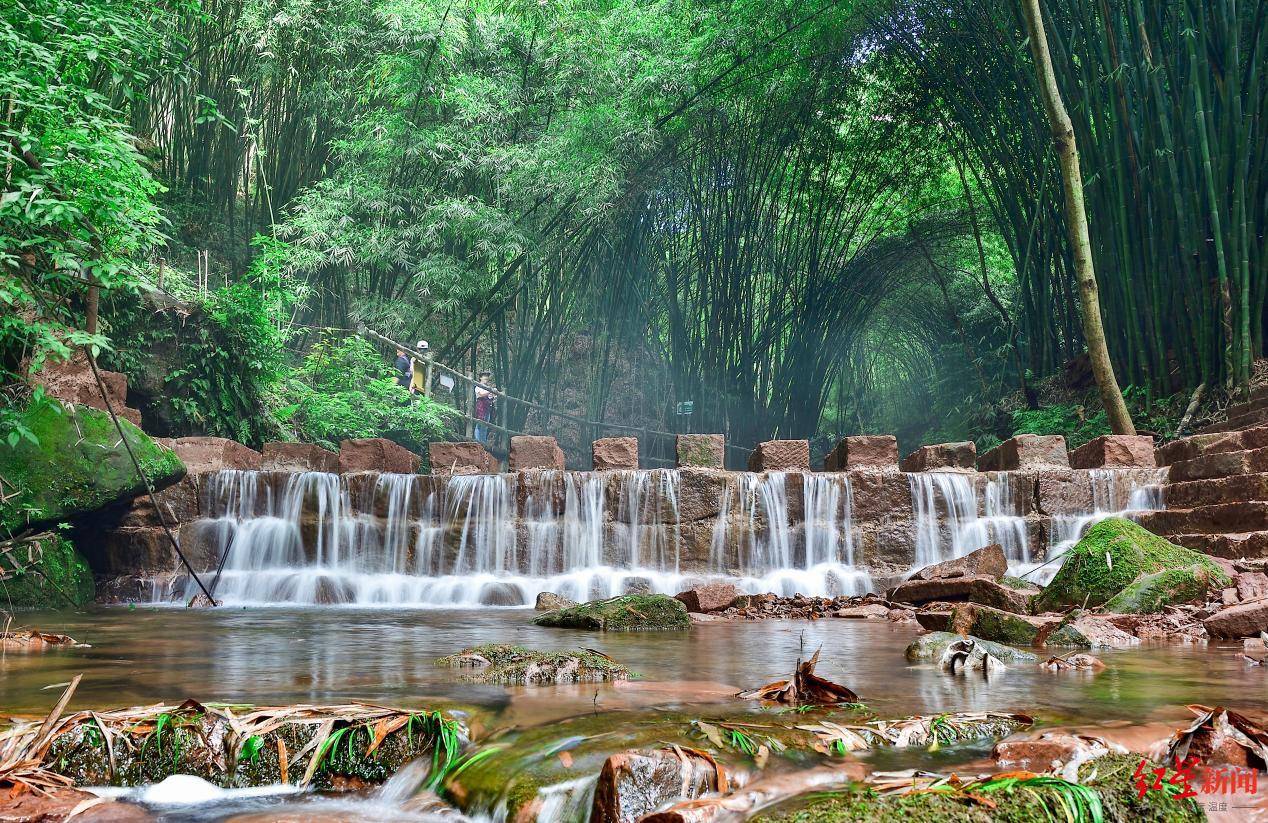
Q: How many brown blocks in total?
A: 12